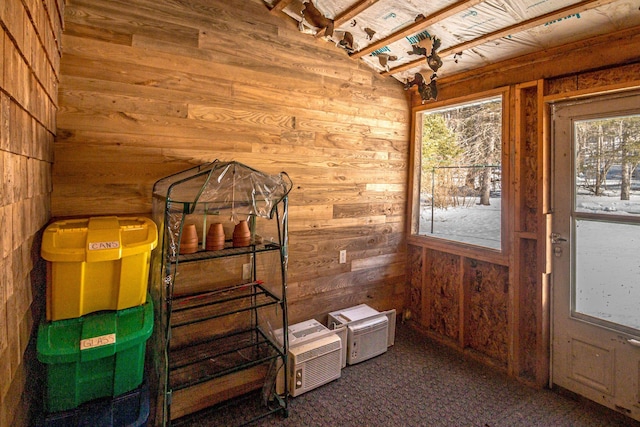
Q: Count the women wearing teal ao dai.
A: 0